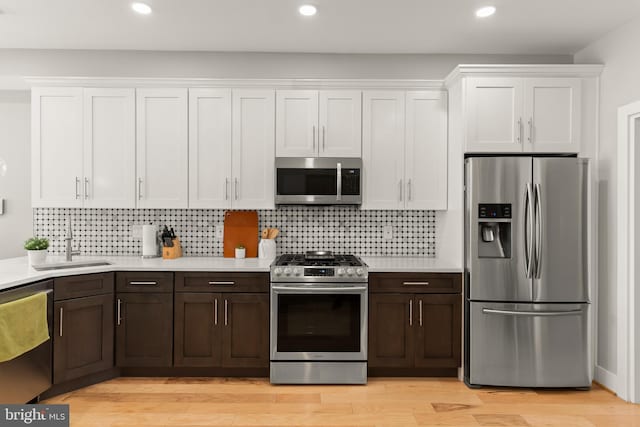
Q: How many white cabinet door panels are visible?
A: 11